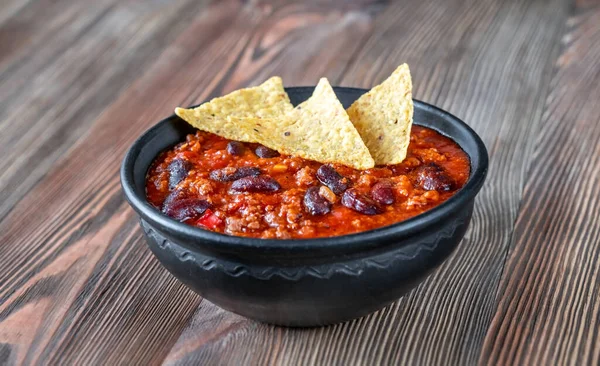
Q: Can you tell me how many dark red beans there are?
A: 12